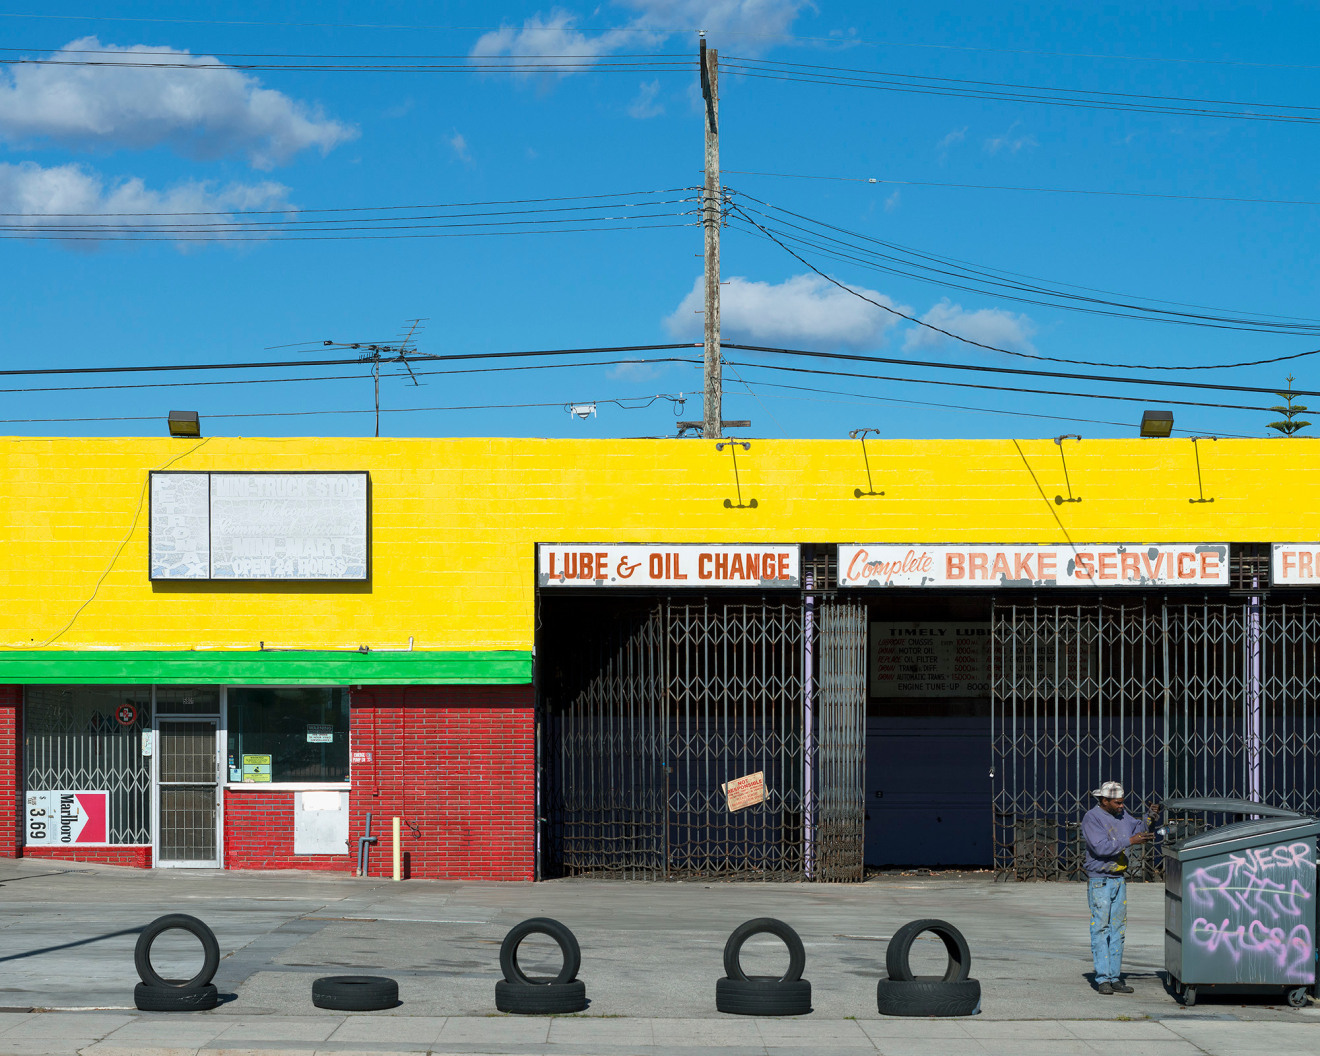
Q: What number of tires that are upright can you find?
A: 4